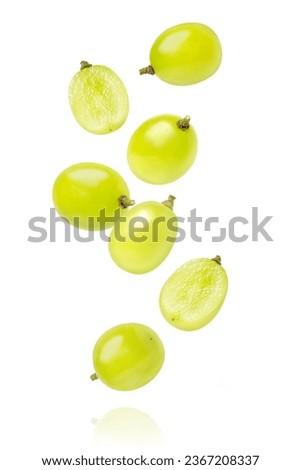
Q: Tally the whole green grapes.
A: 5